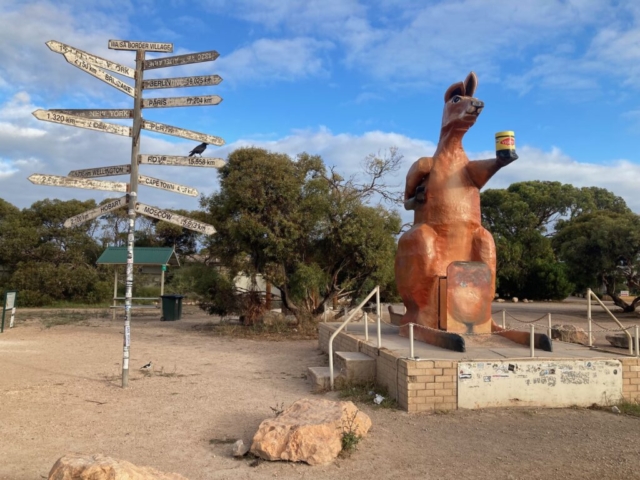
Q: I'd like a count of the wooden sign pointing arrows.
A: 14